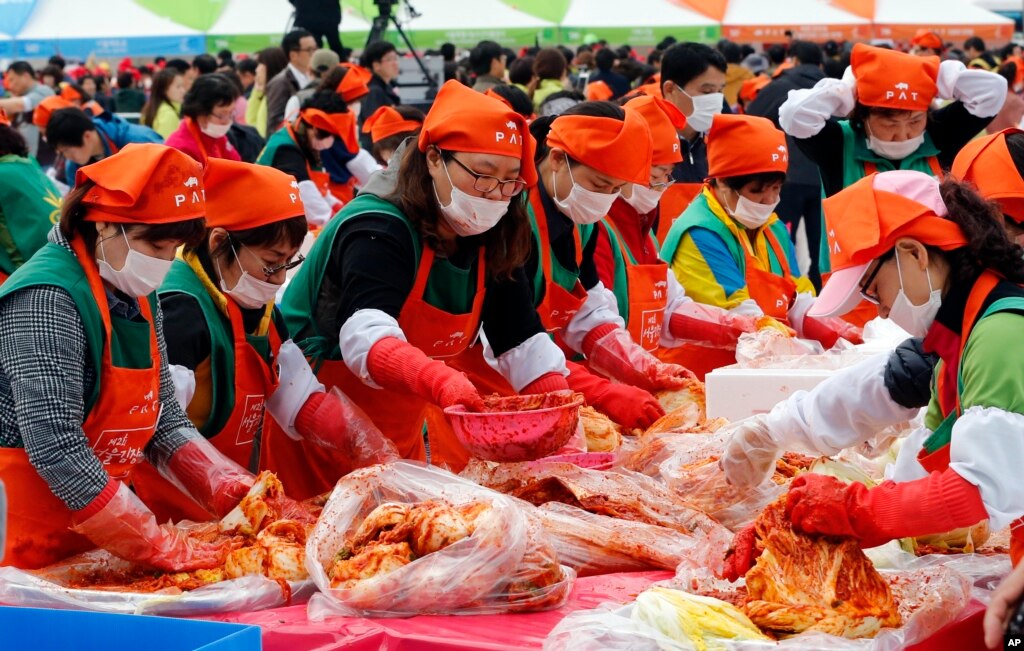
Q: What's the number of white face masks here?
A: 11